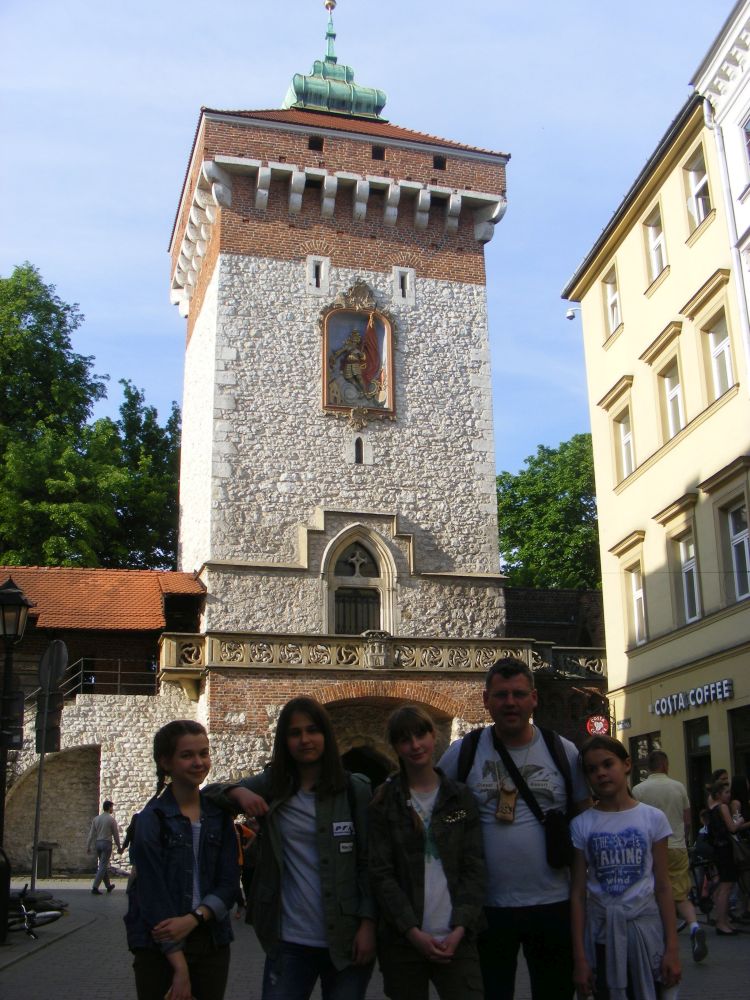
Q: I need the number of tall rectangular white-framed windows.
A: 9